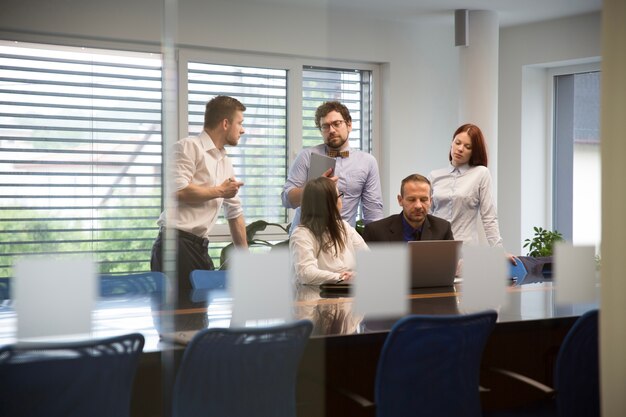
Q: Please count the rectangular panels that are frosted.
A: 5